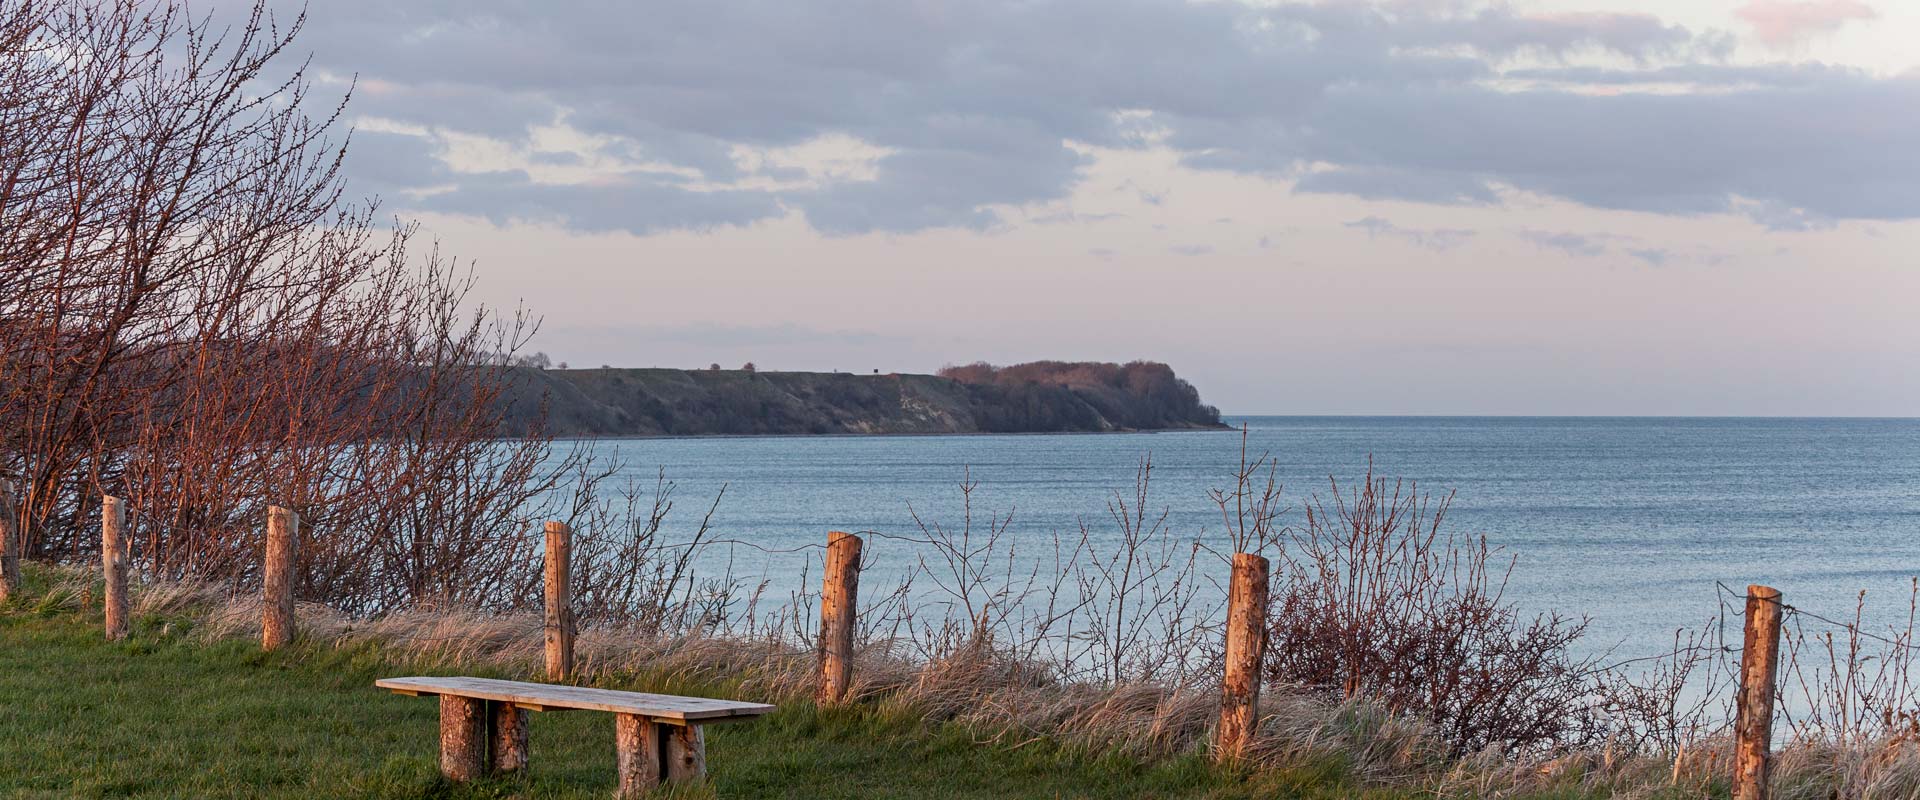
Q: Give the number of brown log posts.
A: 7